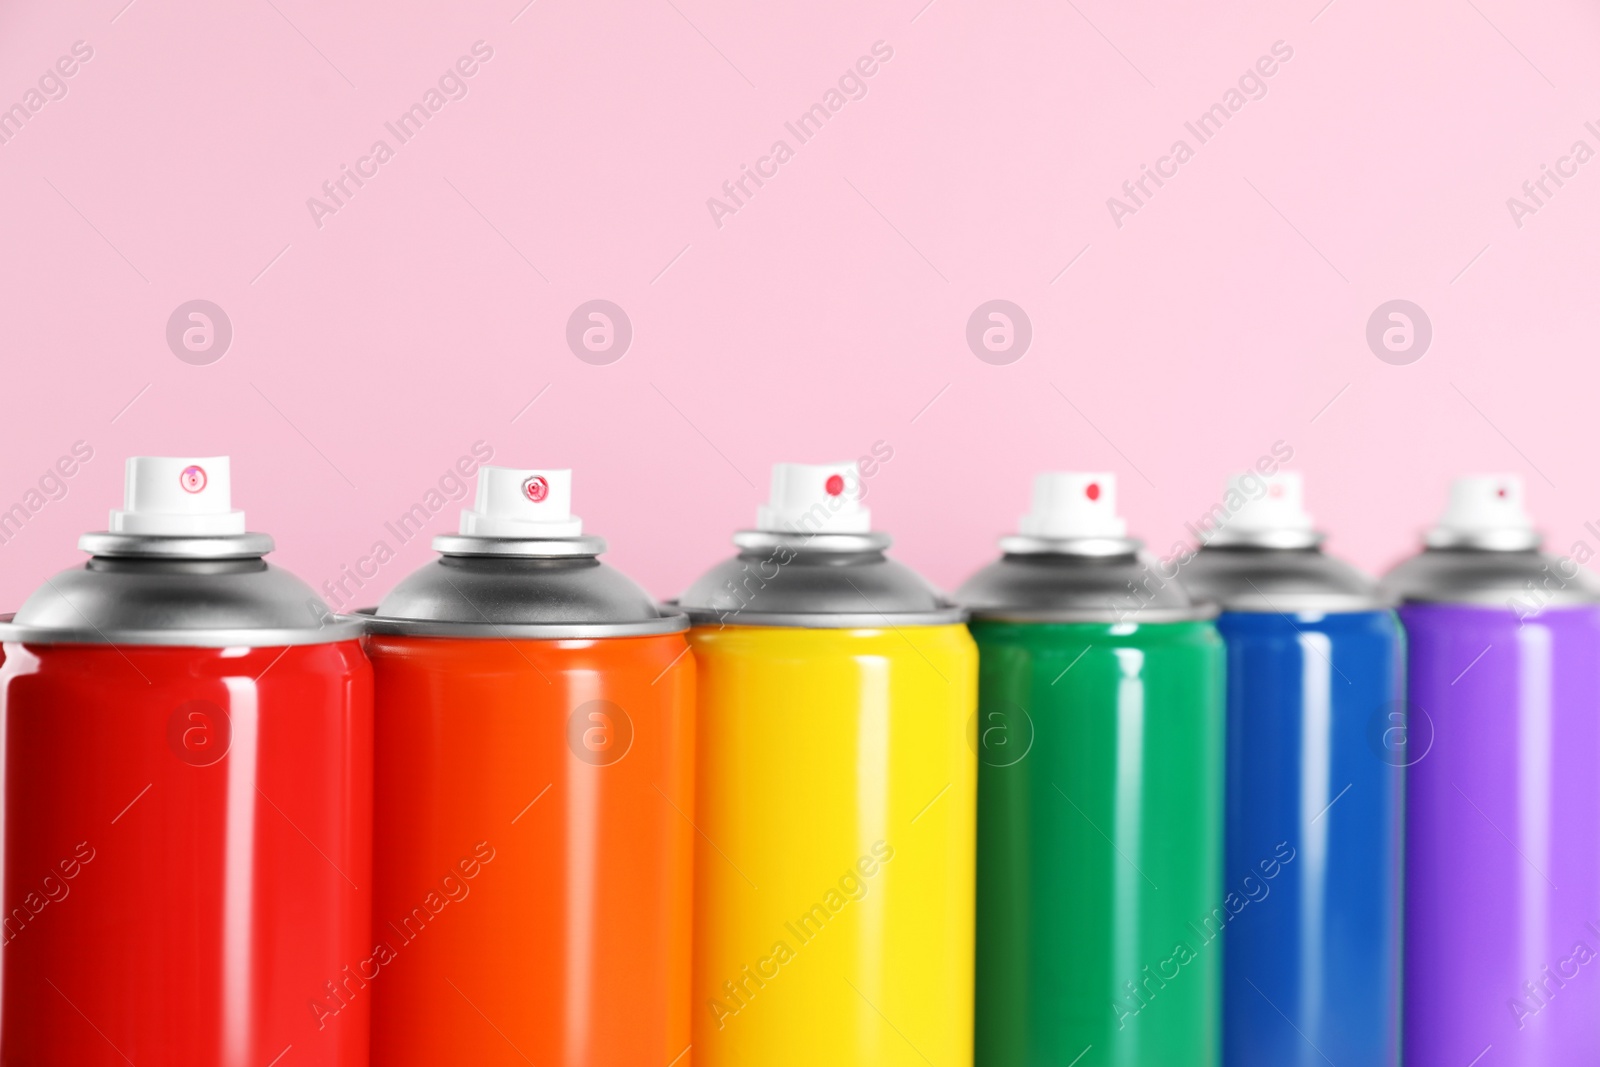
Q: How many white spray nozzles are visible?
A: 6